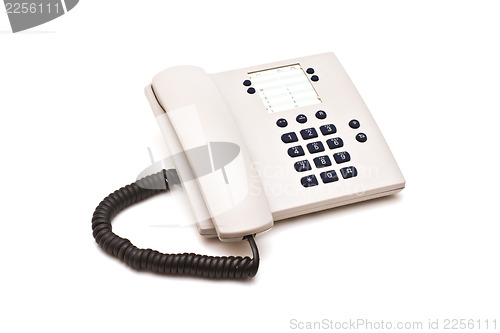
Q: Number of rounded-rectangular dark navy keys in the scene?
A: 12